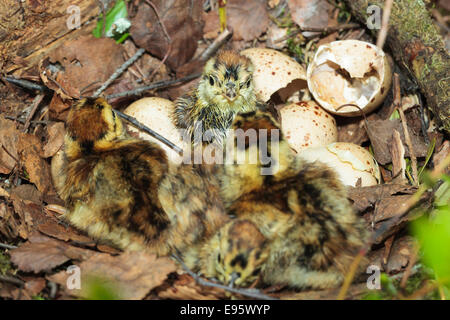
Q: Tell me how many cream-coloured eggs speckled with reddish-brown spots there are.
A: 5